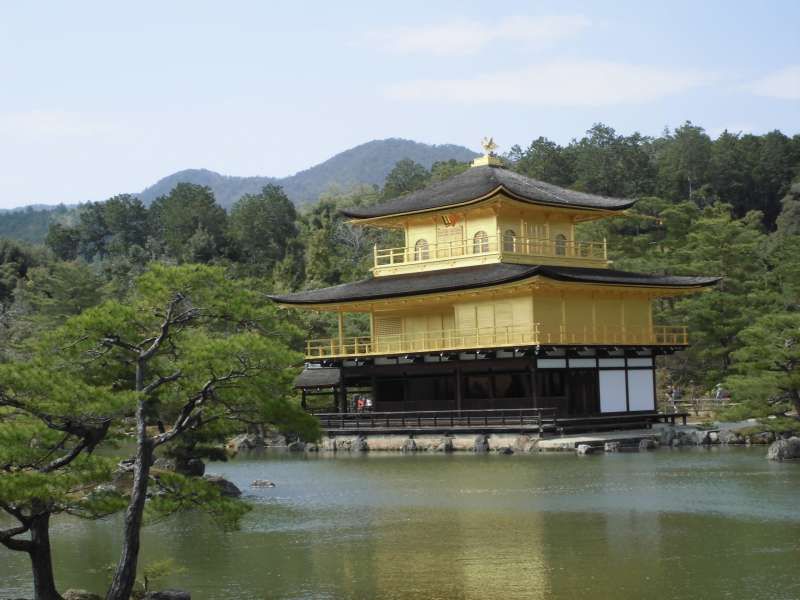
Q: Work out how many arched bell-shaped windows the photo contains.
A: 4